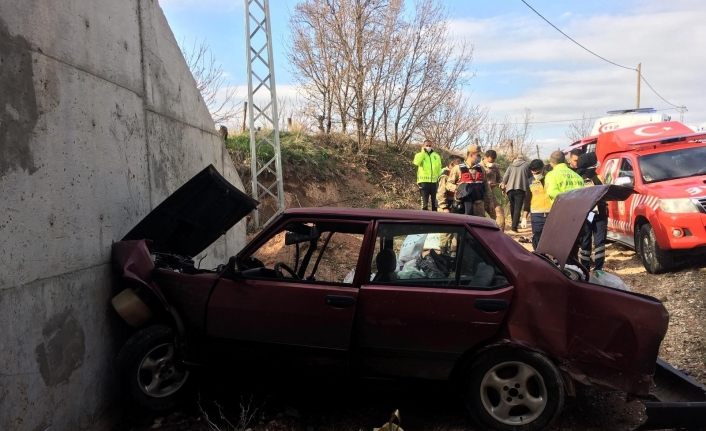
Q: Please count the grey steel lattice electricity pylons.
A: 1